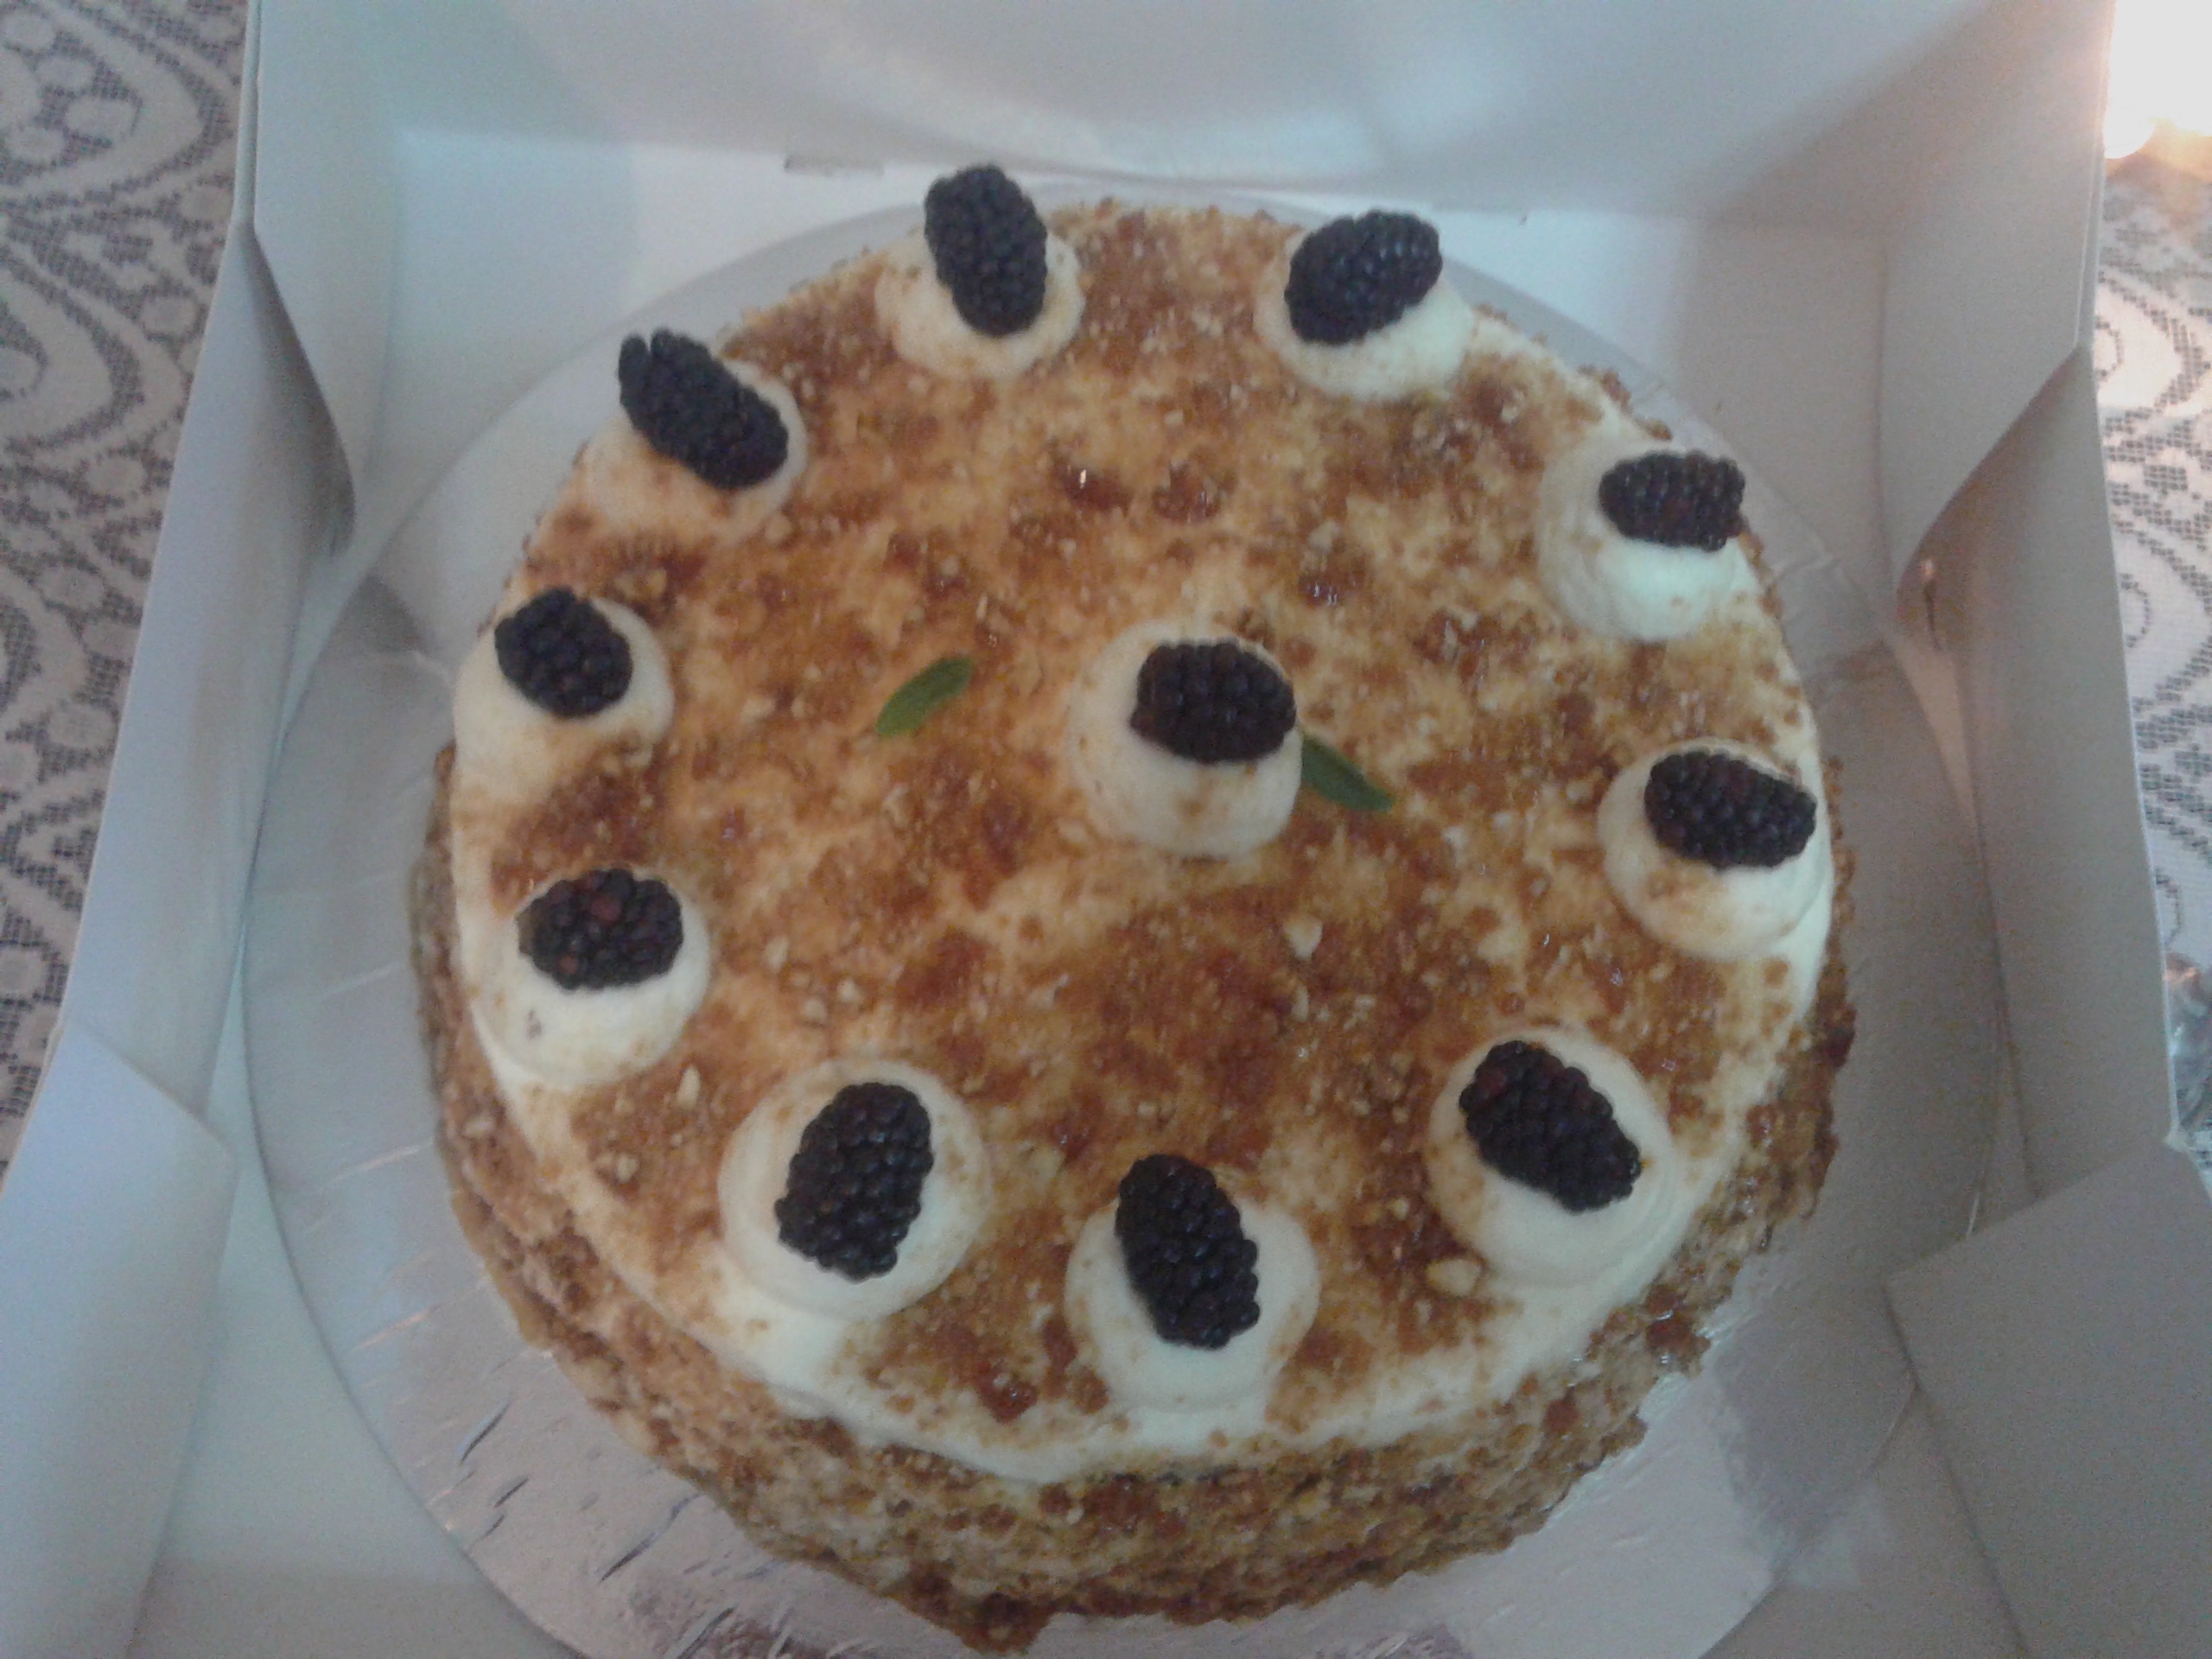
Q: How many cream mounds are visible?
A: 11